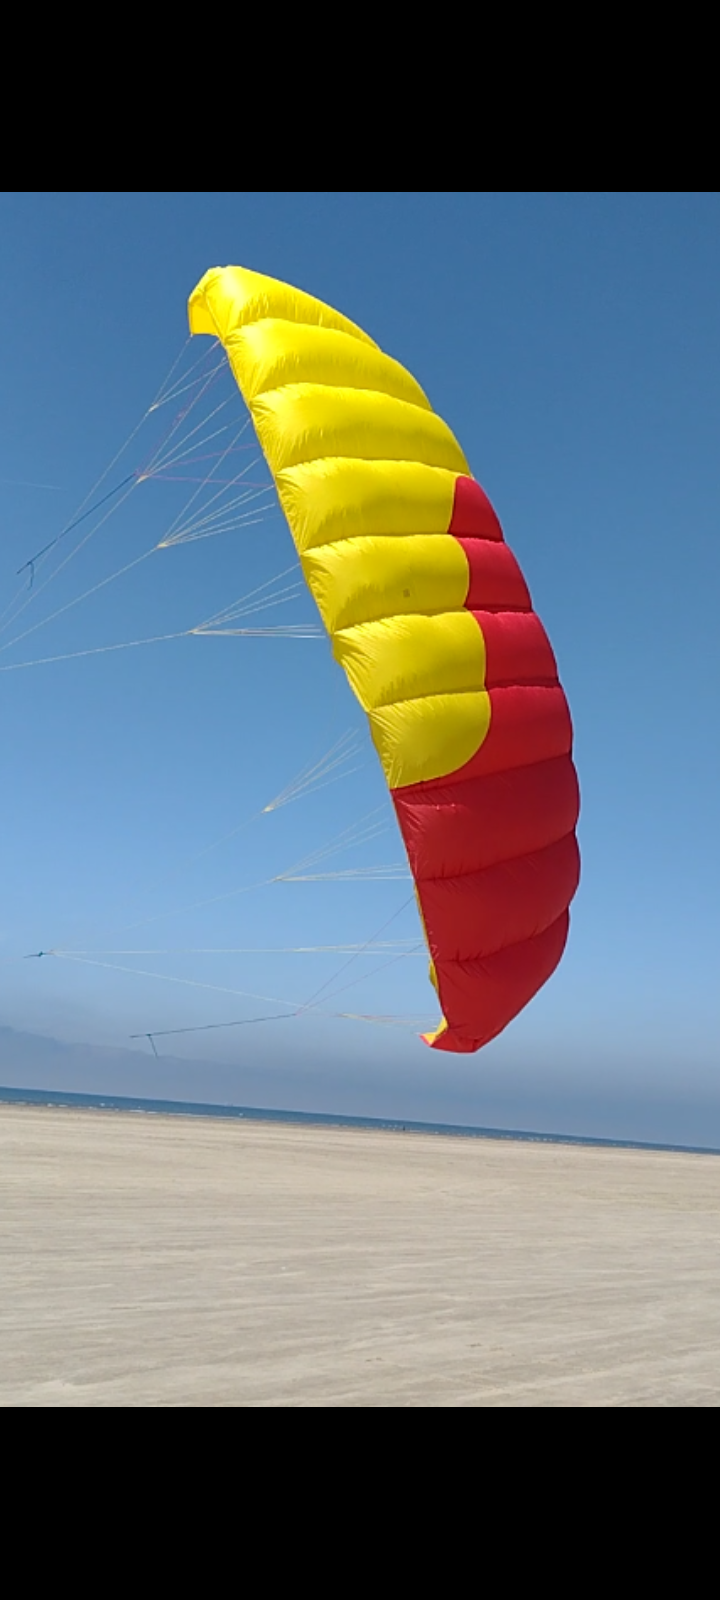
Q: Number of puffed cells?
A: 10